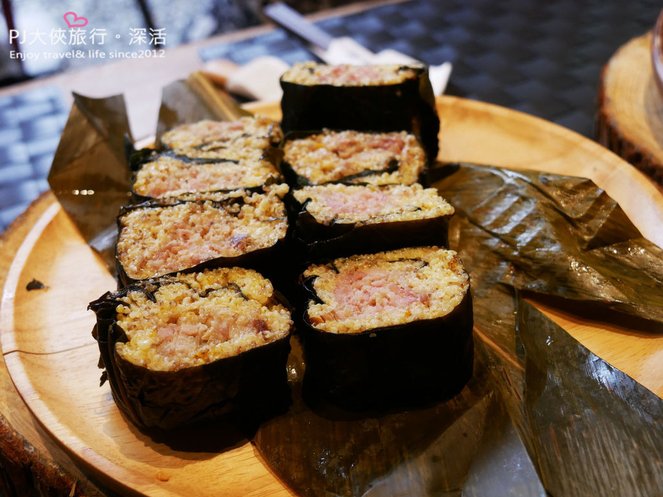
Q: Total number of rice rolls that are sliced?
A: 8